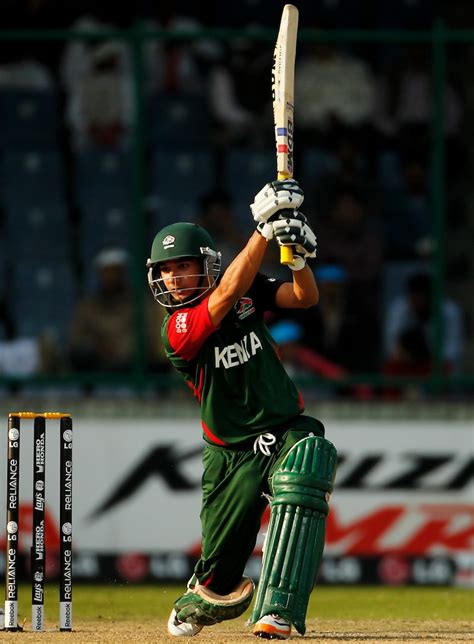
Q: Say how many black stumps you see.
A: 3